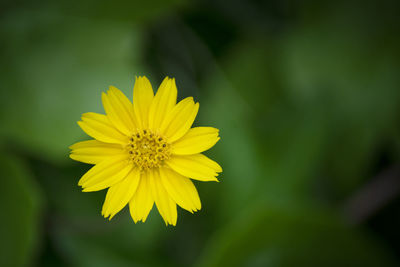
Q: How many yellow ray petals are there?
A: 13